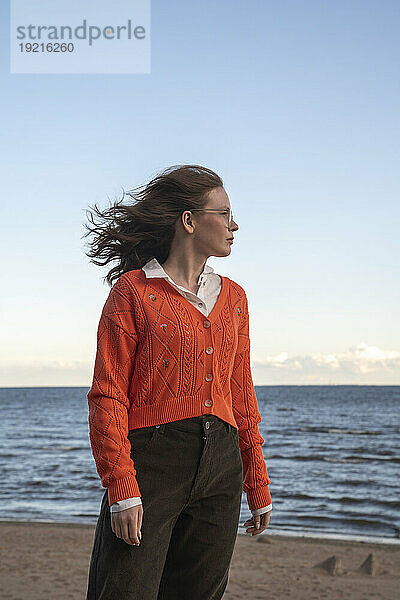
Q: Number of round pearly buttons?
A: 4